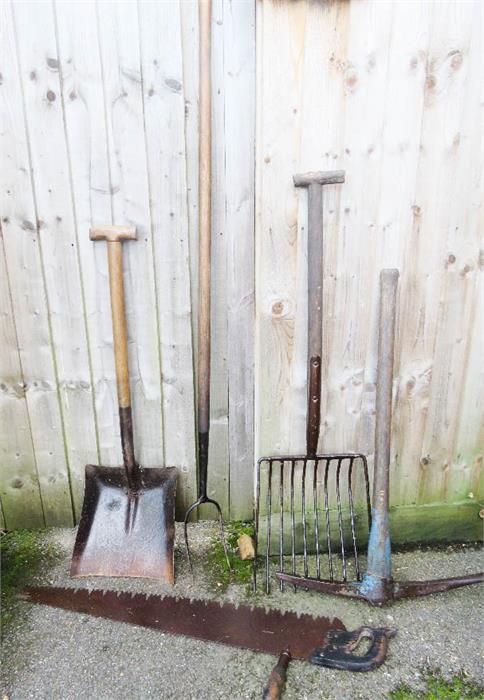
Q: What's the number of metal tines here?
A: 12